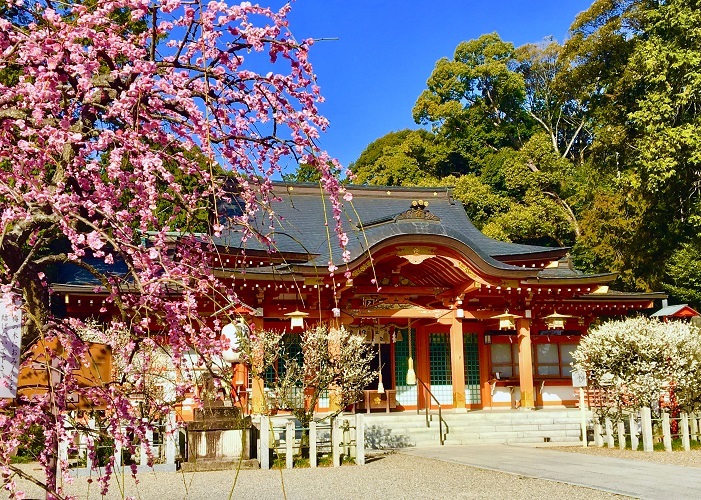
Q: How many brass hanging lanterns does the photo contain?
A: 3